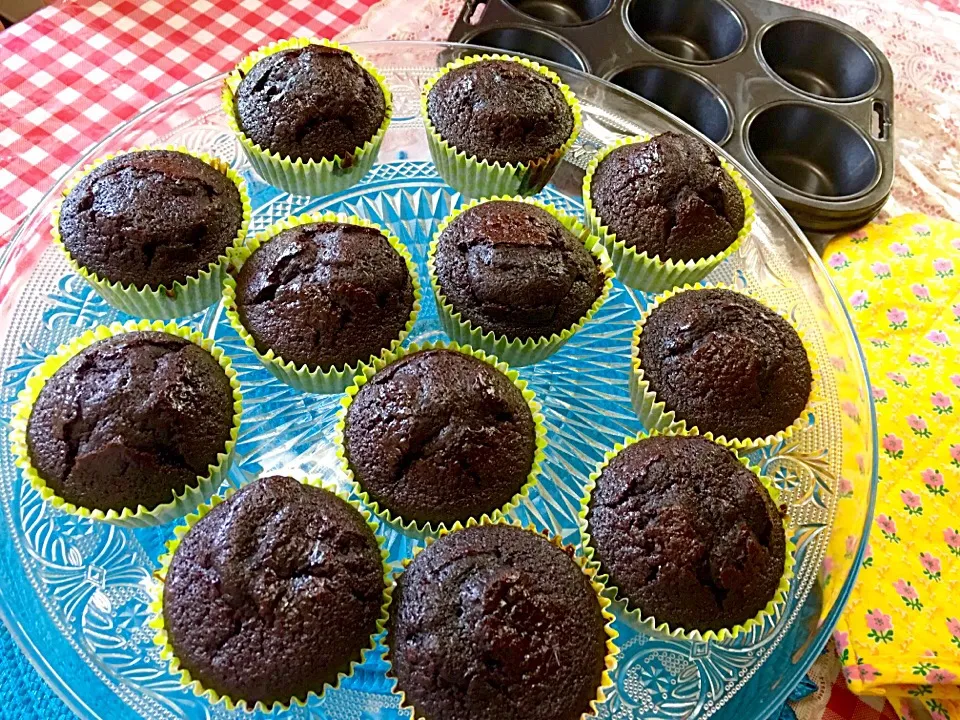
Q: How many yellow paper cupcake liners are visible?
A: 12